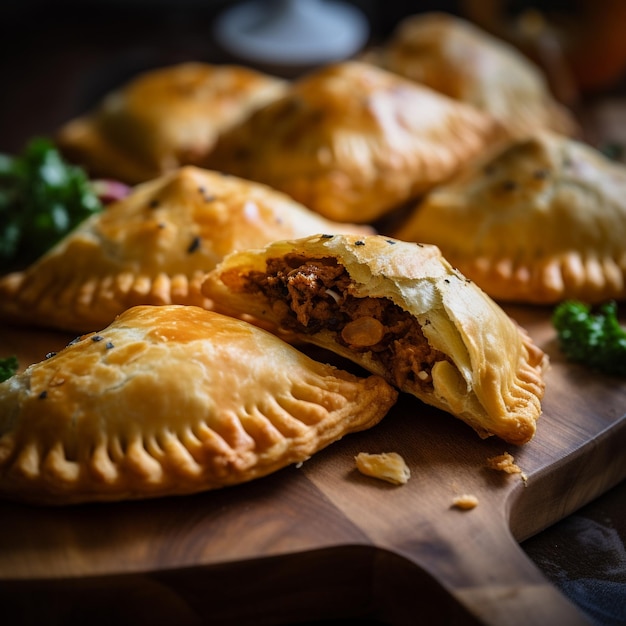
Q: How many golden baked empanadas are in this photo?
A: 7